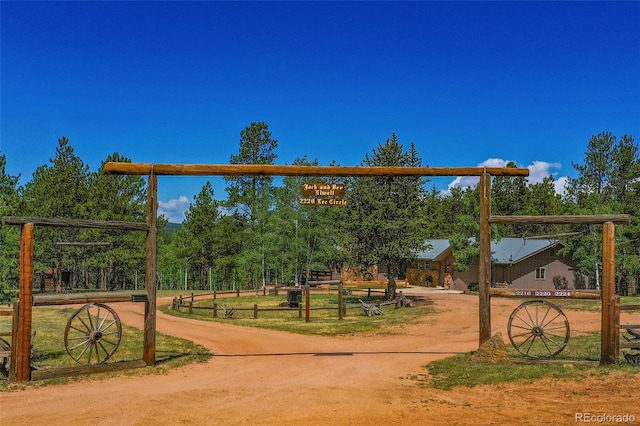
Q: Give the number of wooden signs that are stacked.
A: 2